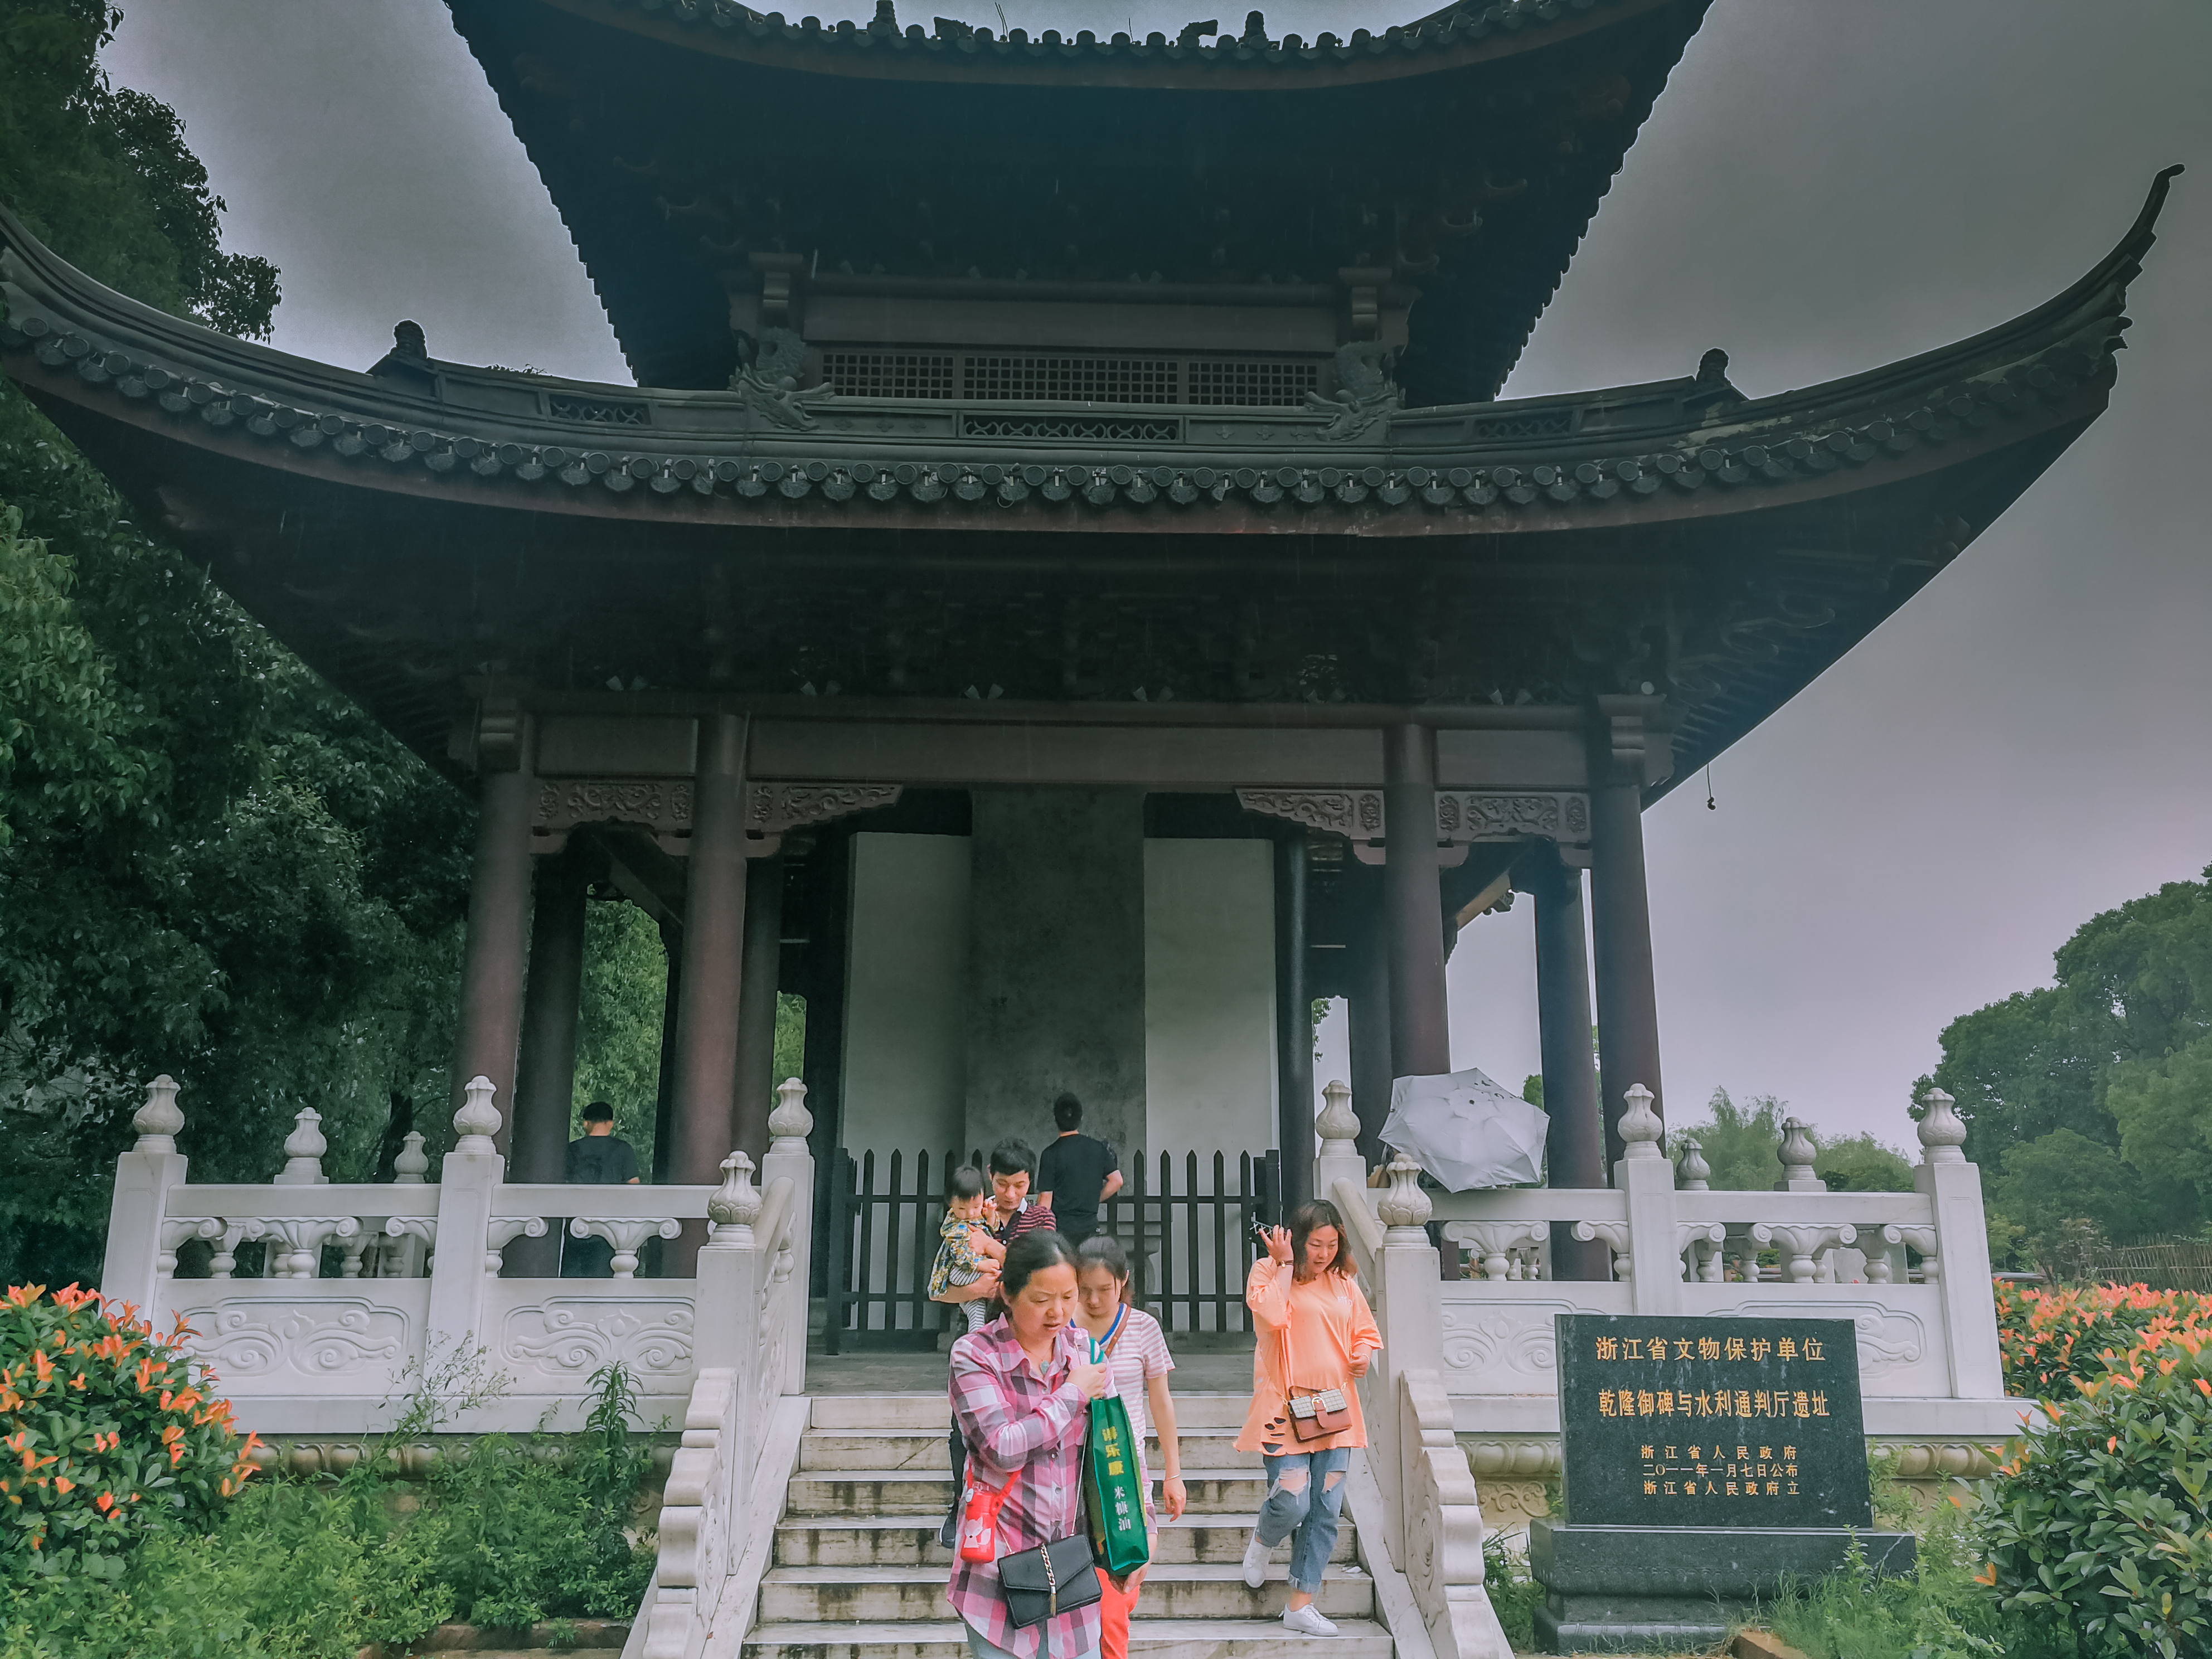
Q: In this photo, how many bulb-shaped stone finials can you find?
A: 12